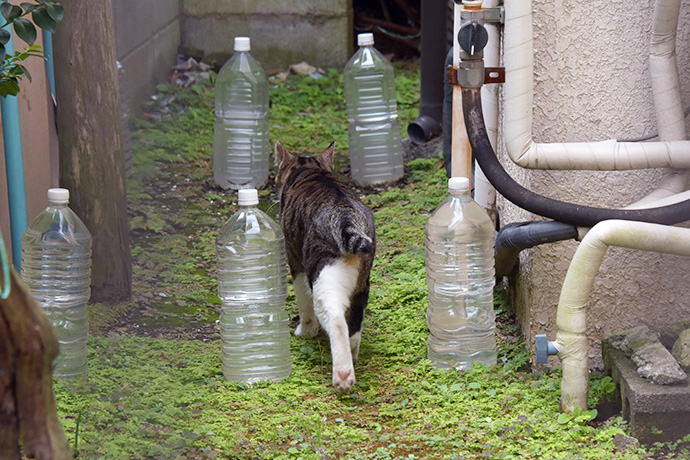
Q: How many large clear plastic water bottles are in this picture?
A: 5